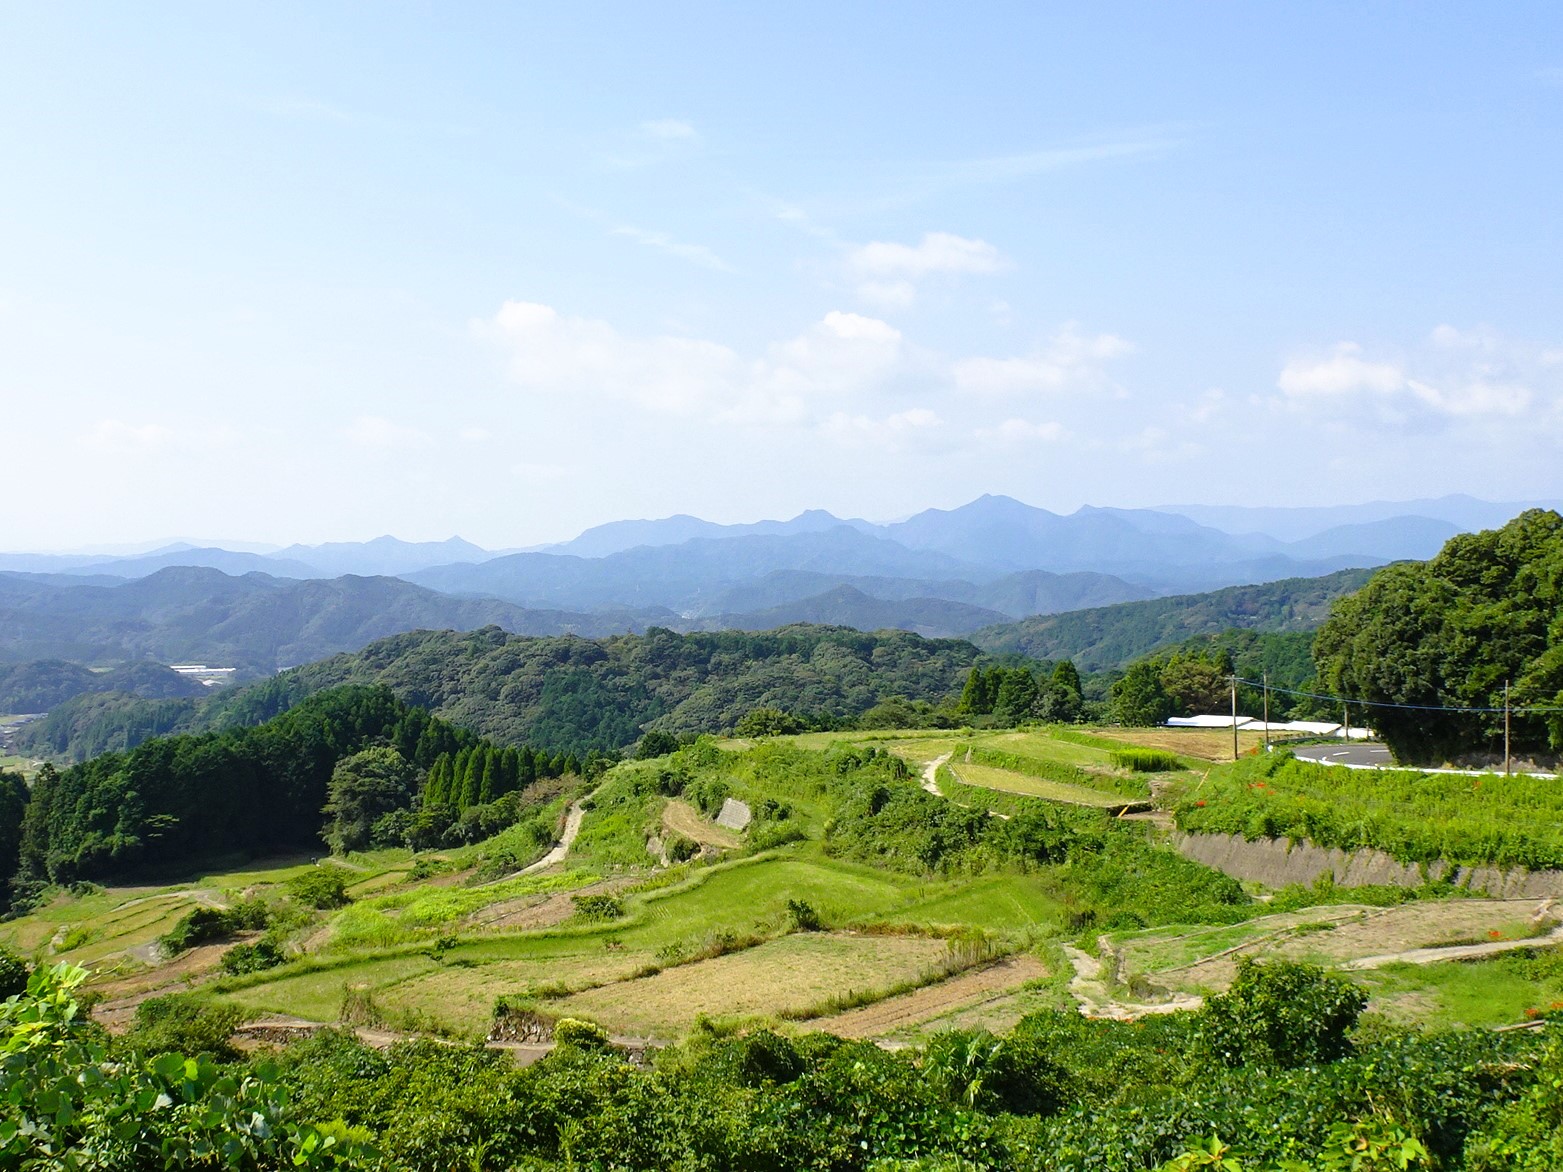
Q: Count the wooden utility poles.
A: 4